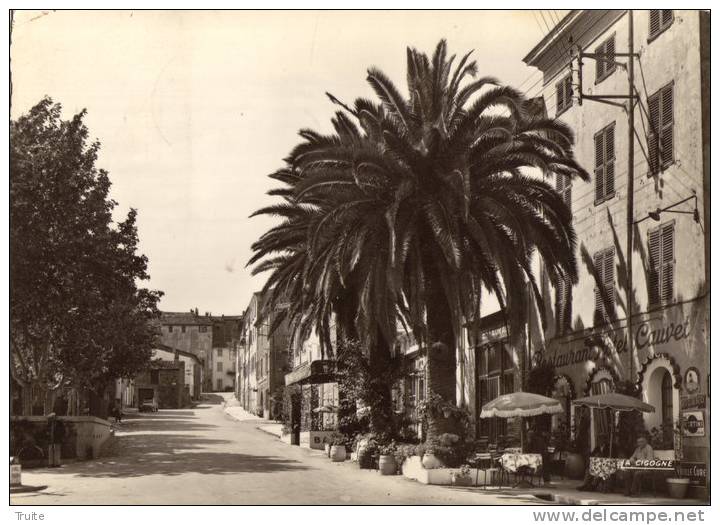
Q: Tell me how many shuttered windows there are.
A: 9